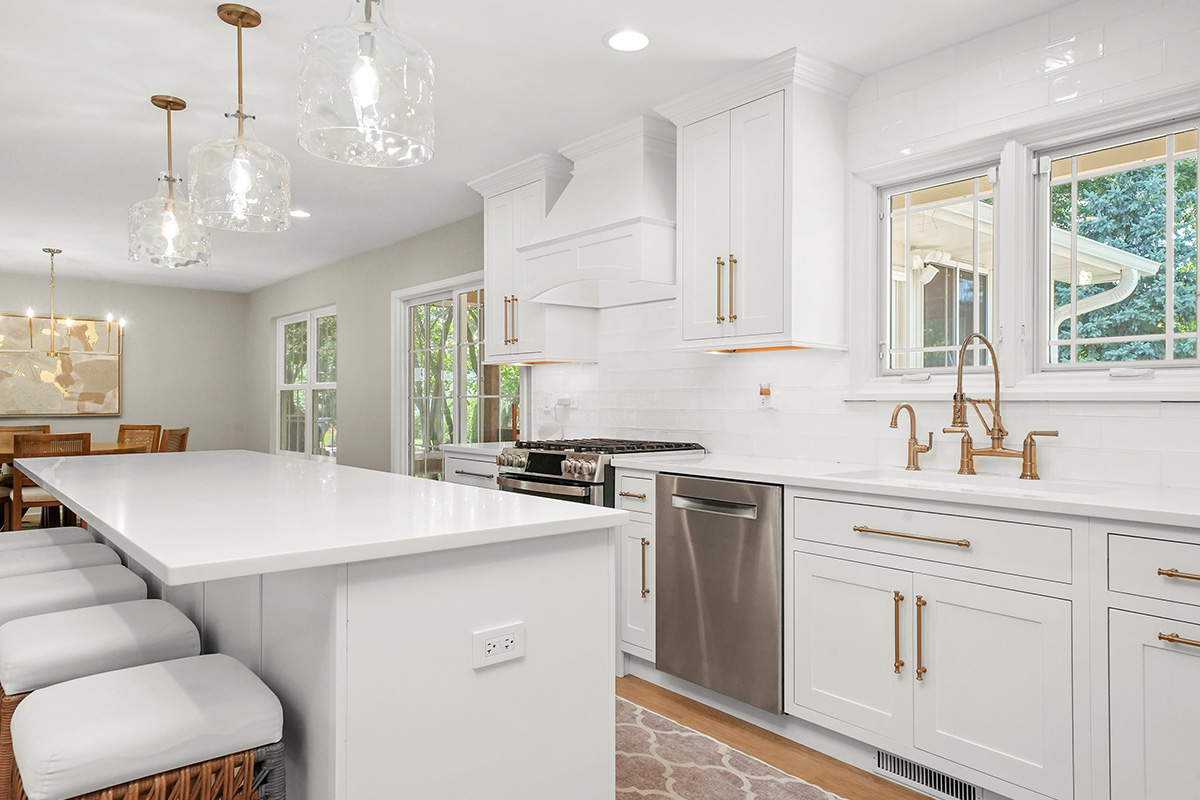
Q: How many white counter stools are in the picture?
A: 5